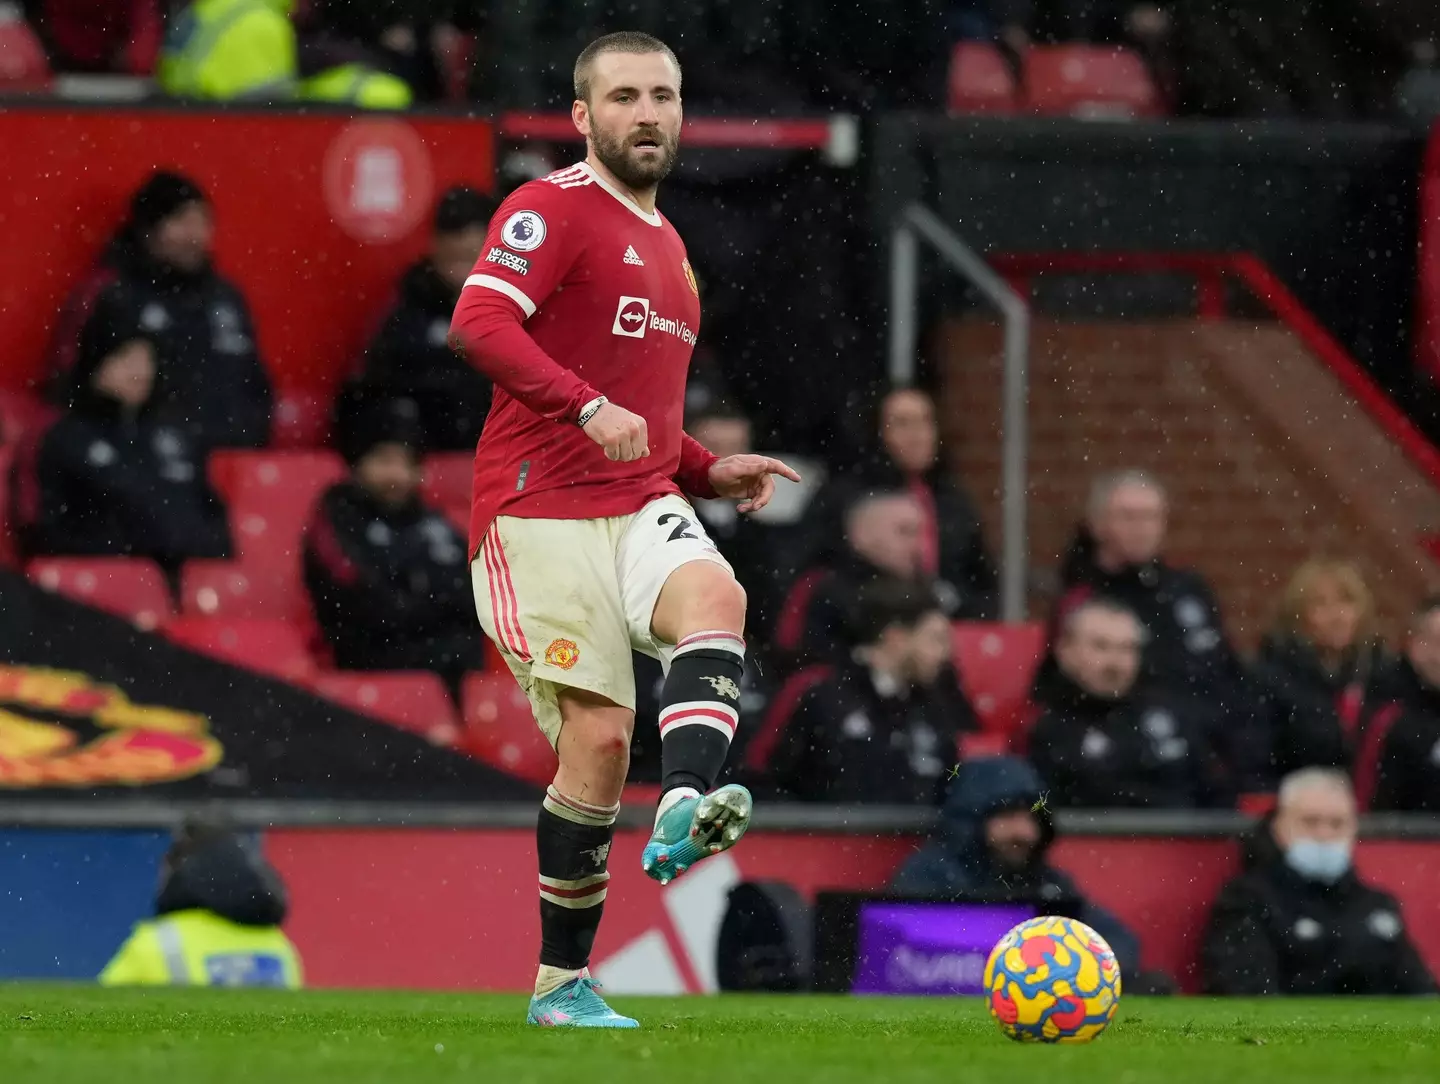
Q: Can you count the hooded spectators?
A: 1